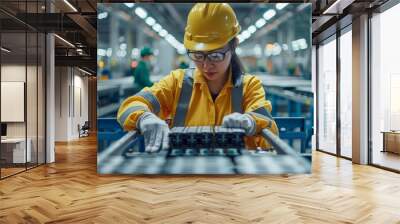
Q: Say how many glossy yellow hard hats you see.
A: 1